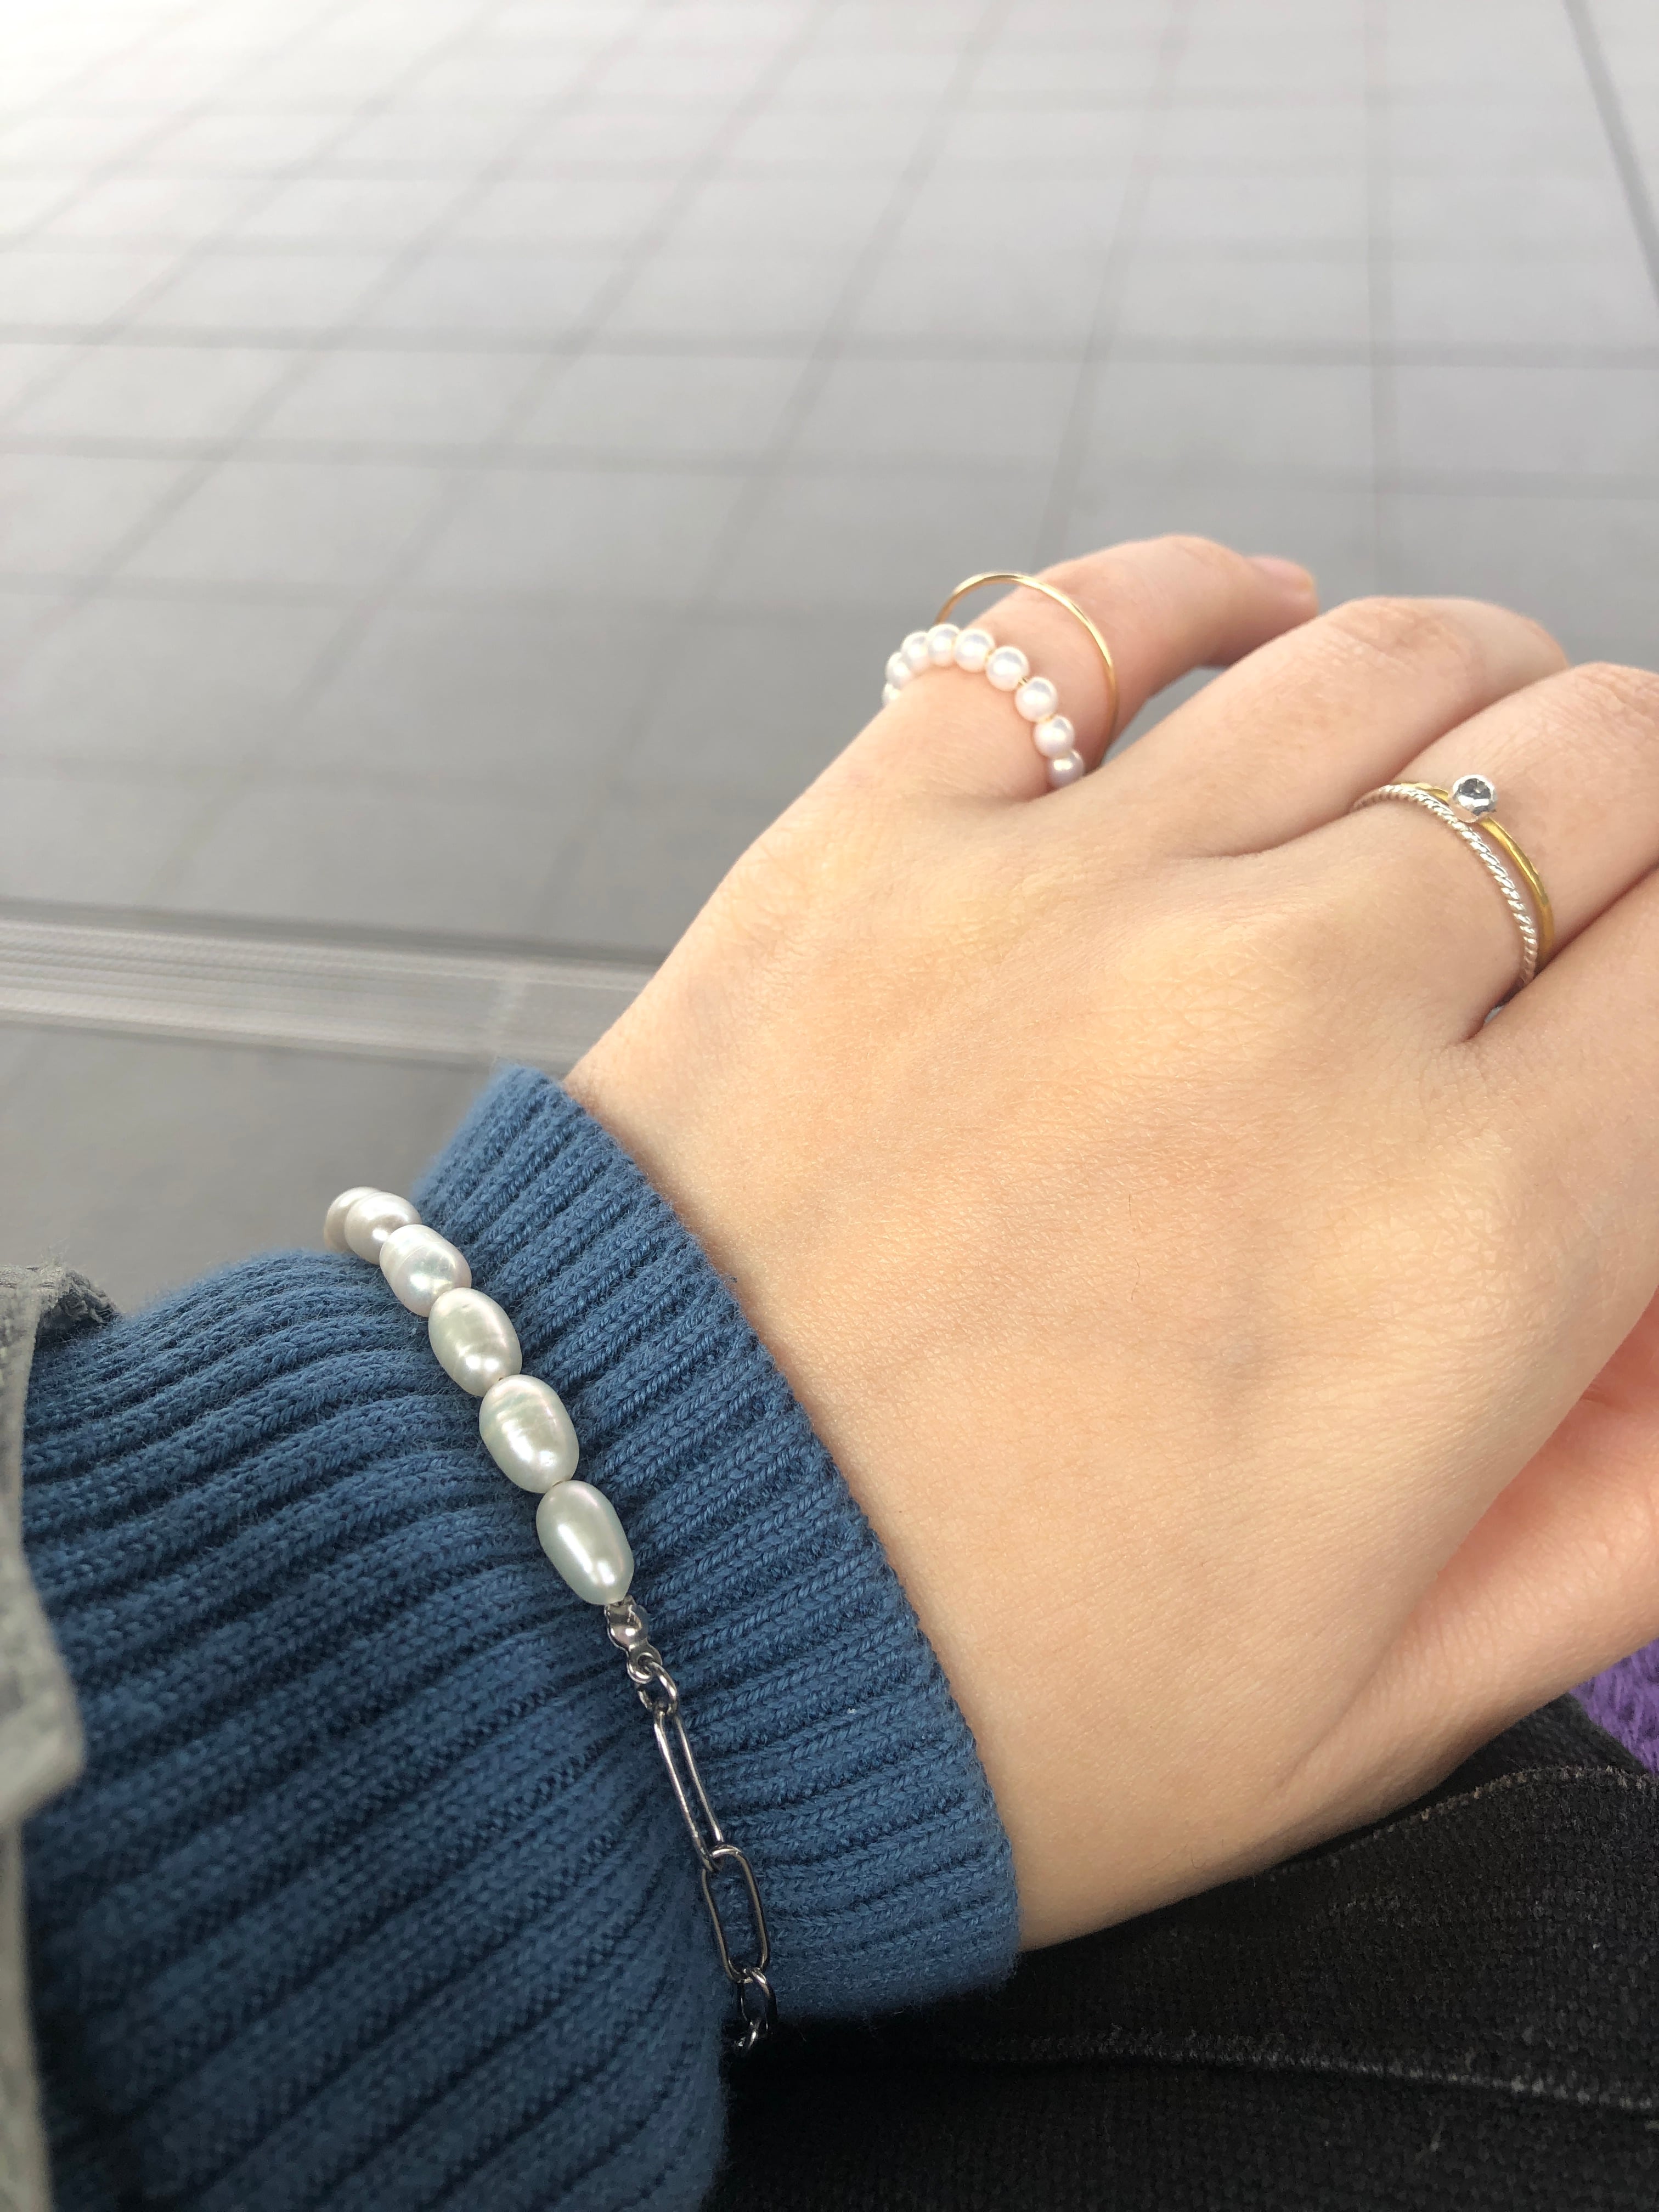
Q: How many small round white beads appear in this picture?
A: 9